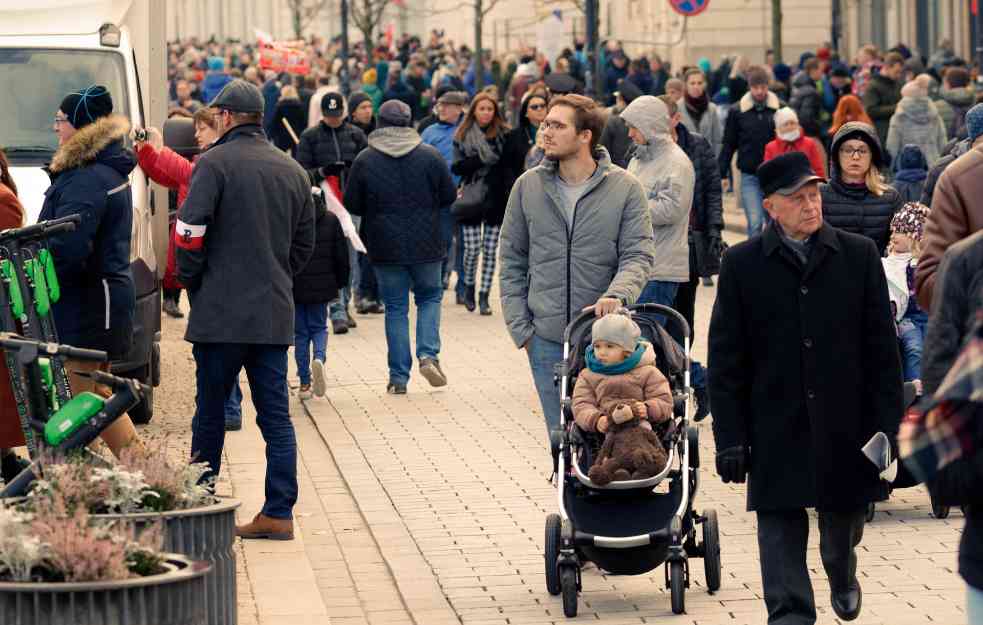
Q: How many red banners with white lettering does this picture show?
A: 1